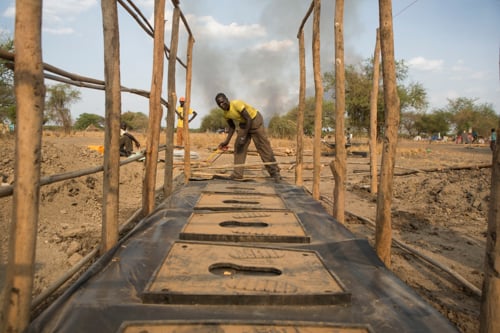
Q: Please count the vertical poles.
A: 11